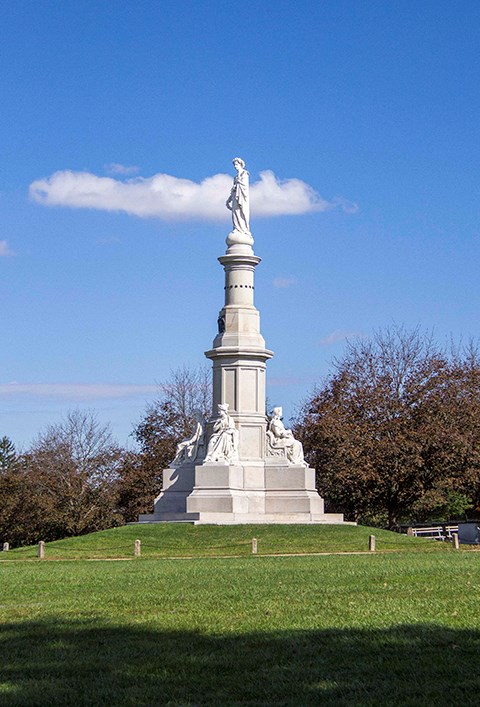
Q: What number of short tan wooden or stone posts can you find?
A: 6